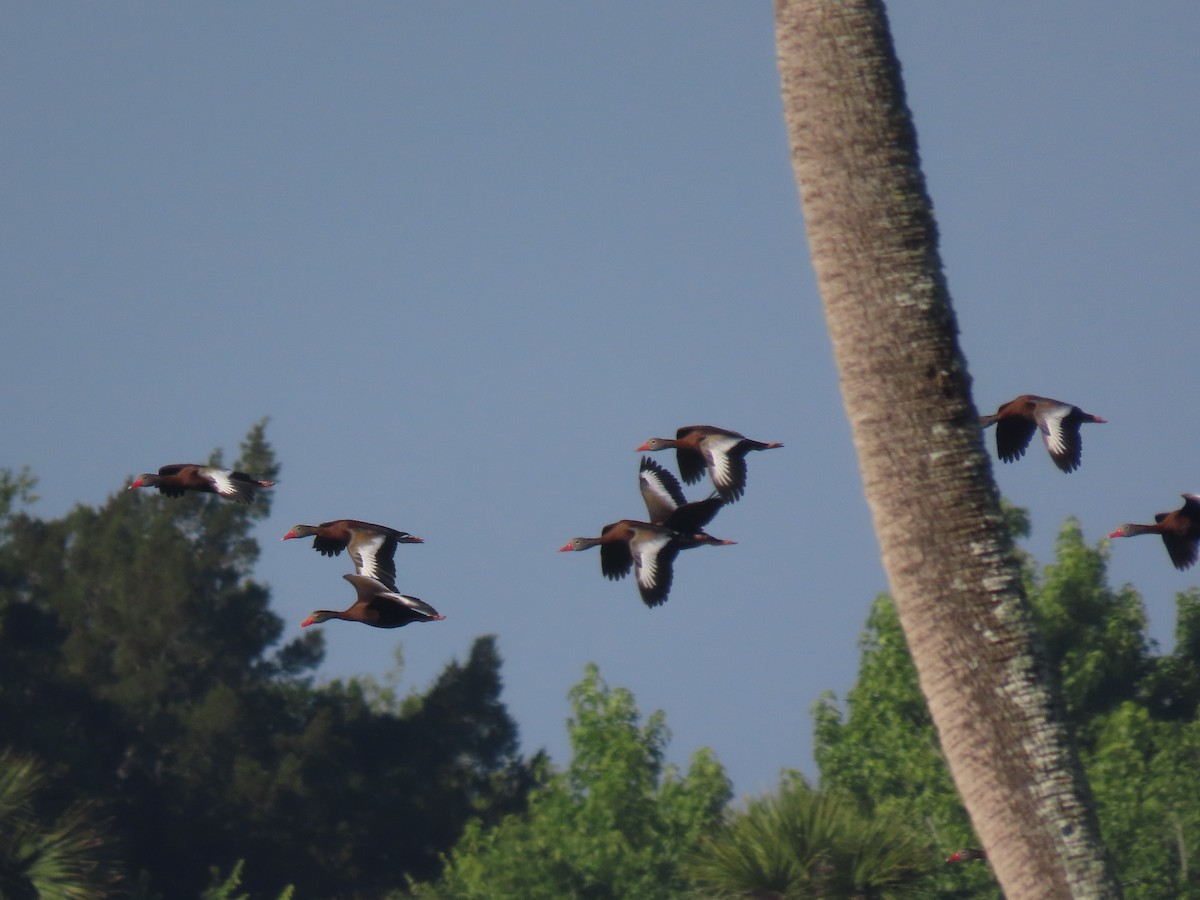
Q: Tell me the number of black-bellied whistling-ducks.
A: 9